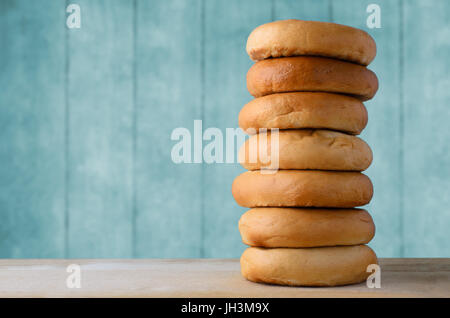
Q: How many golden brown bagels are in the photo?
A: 7